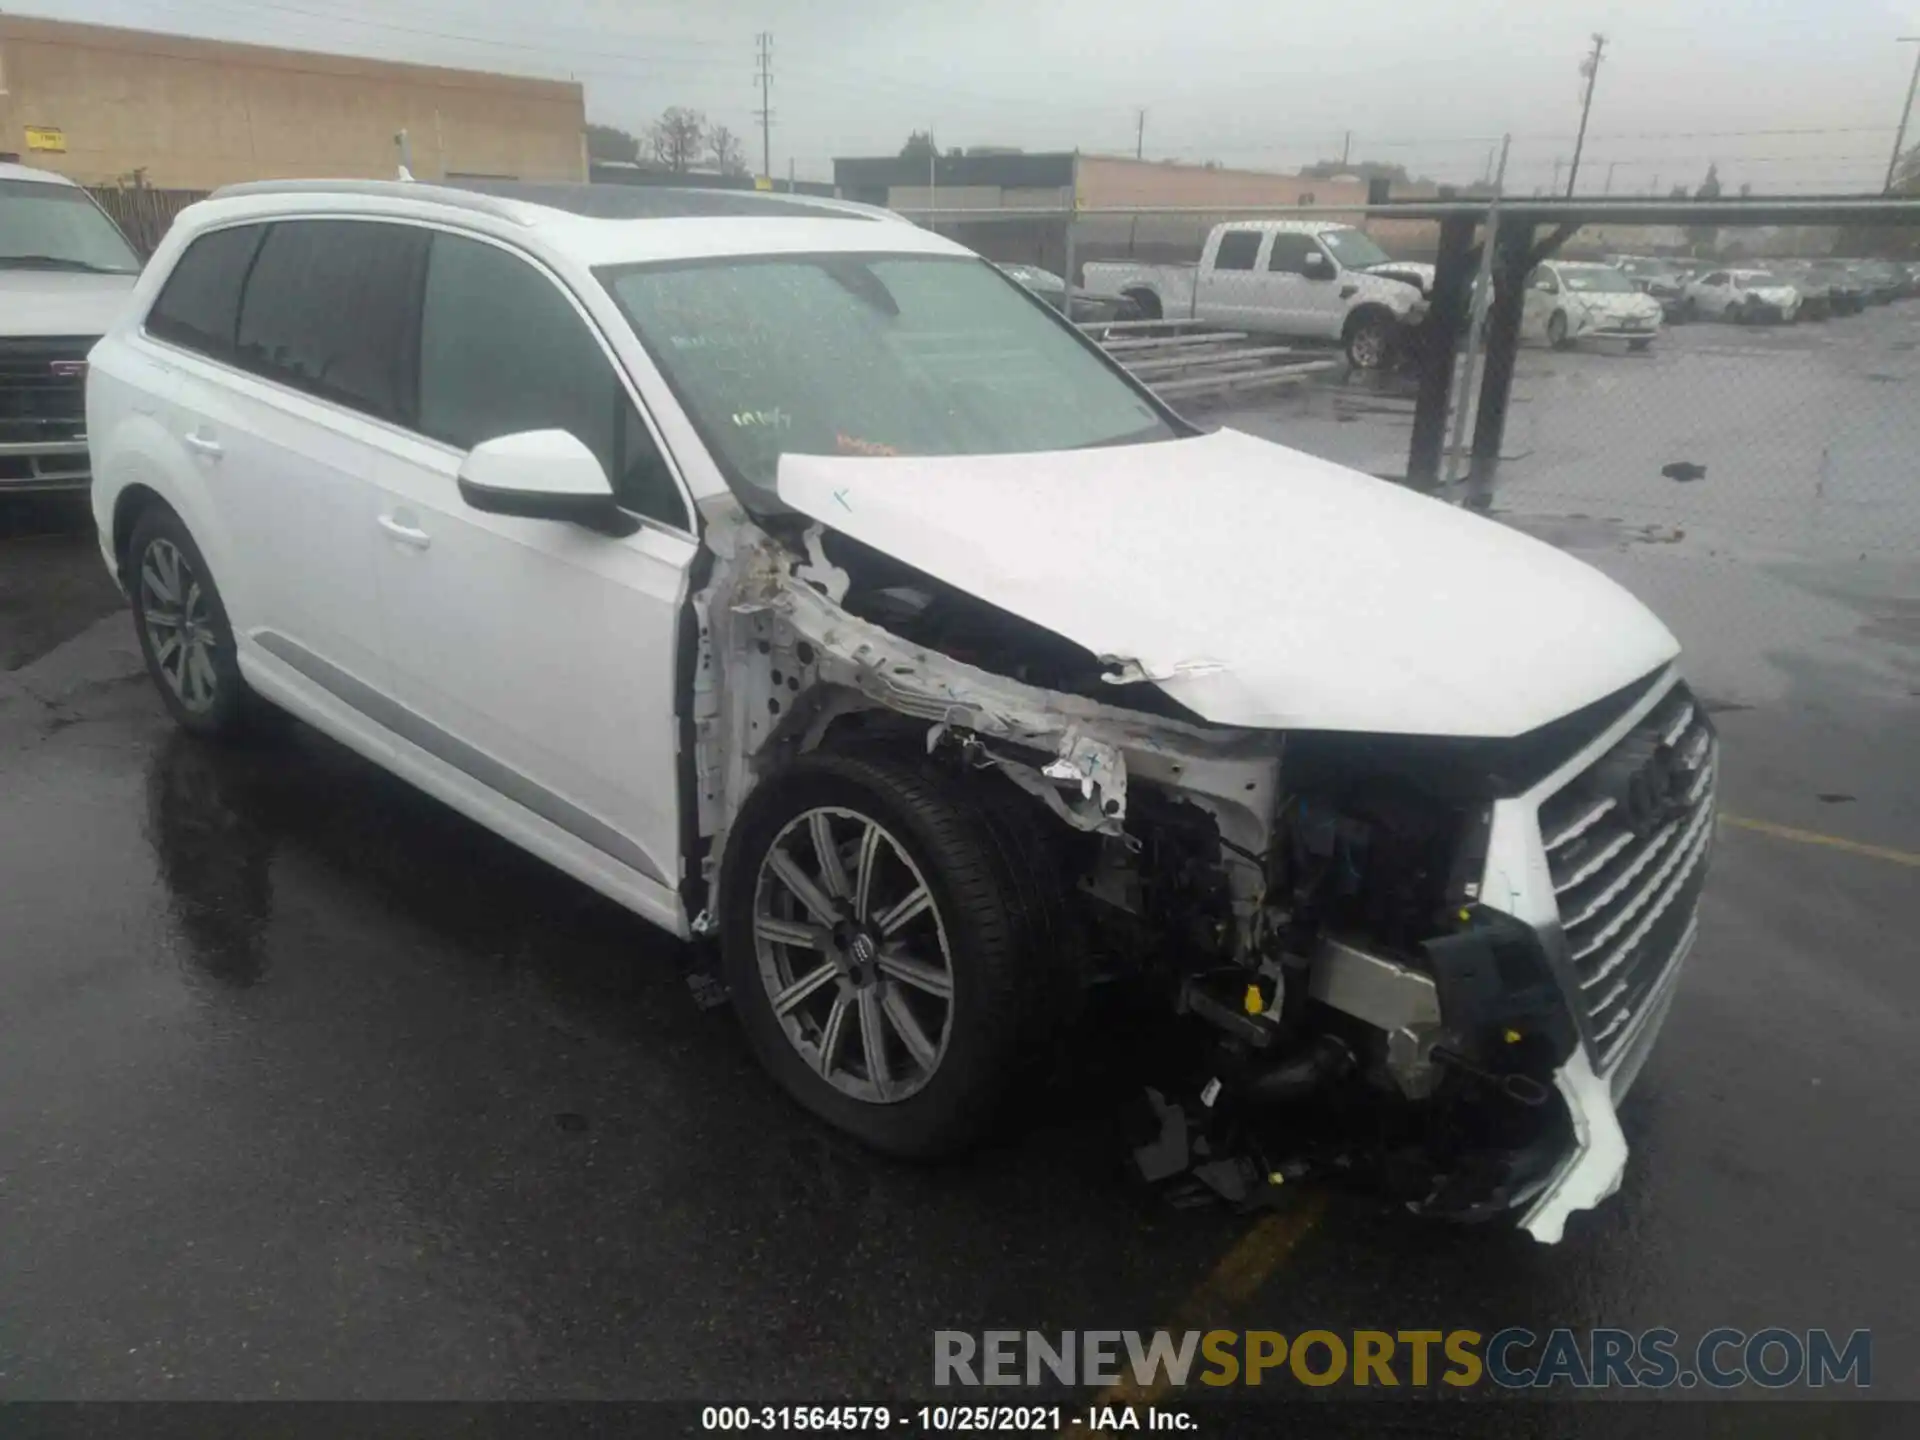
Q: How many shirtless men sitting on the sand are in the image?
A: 0